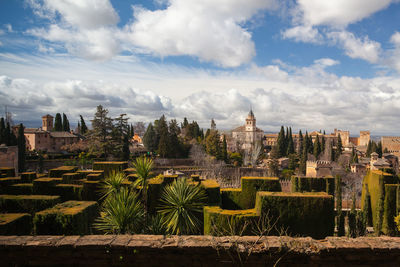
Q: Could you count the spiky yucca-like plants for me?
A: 4